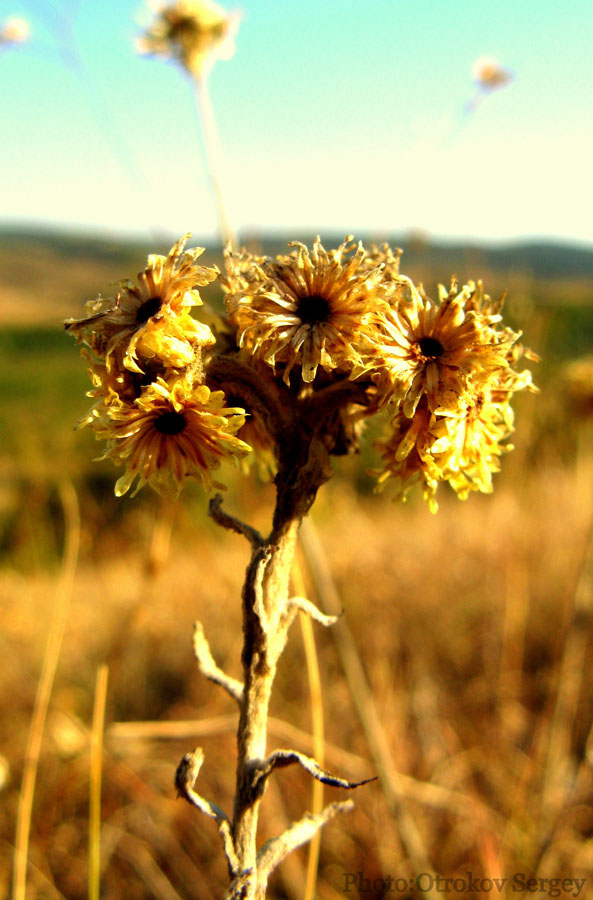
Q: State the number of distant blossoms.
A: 3